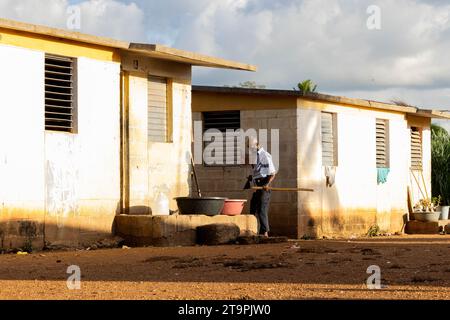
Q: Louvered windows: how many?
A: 6